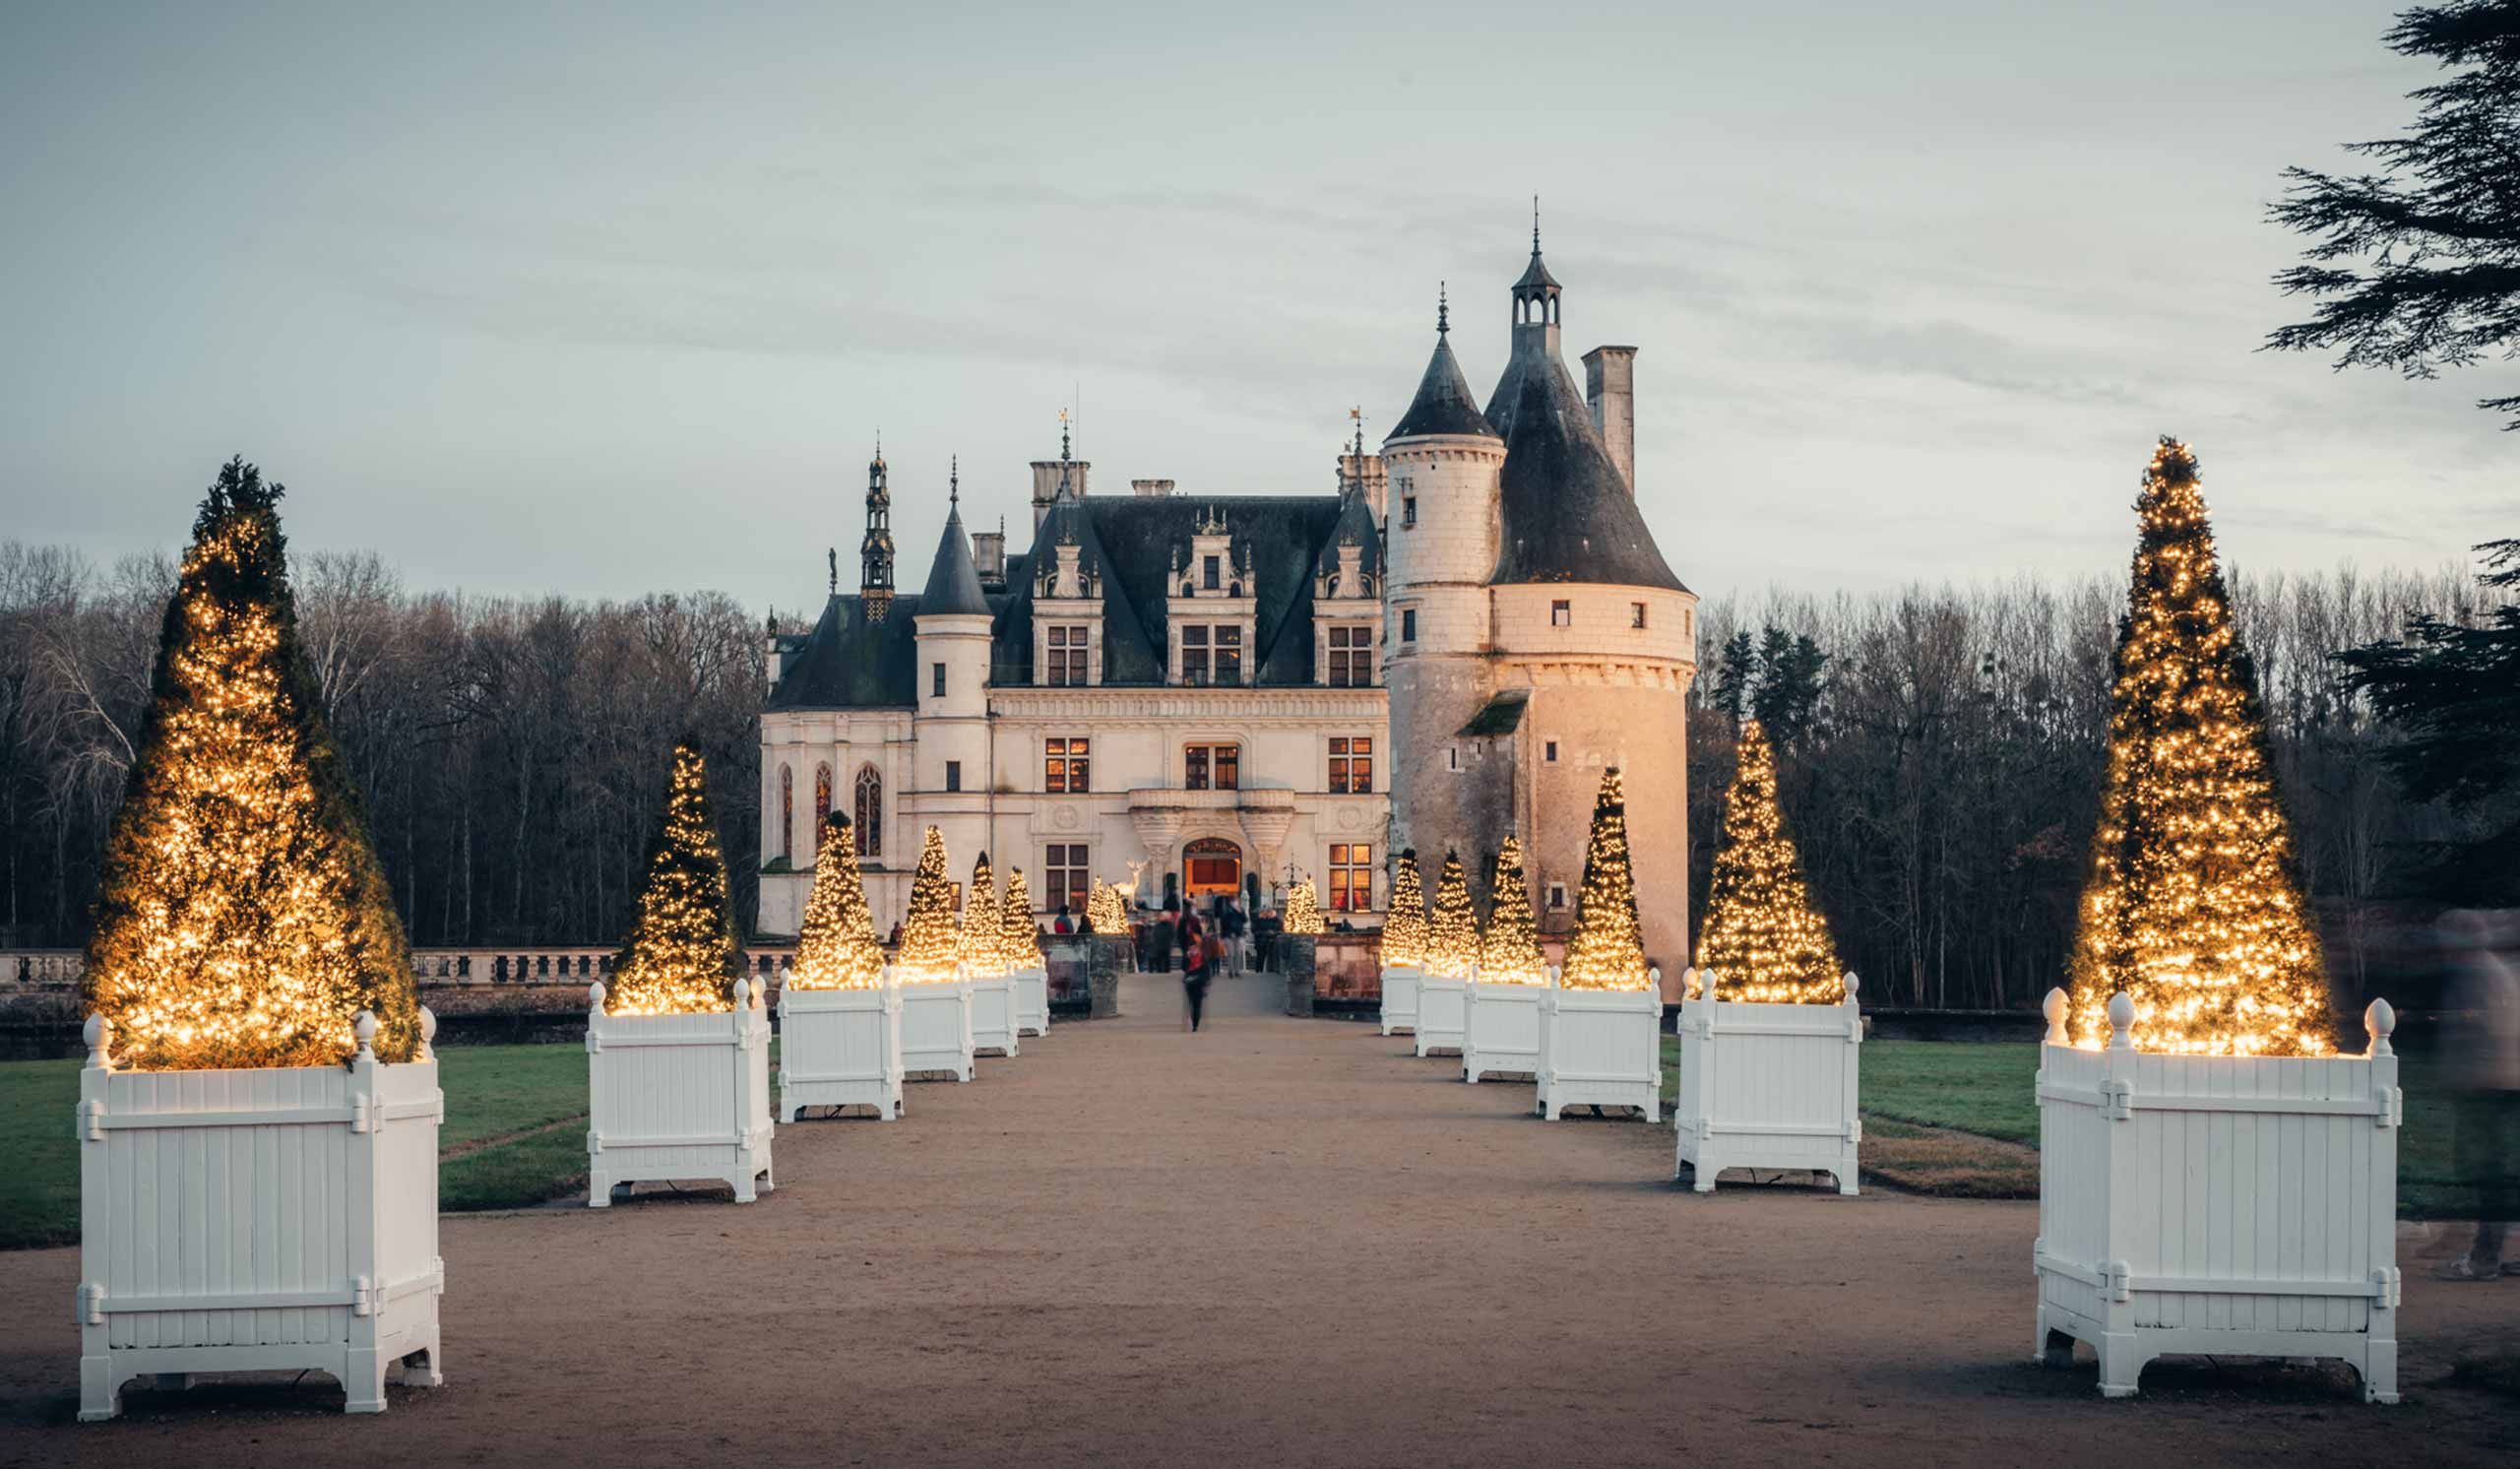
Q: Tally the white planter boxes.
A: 12